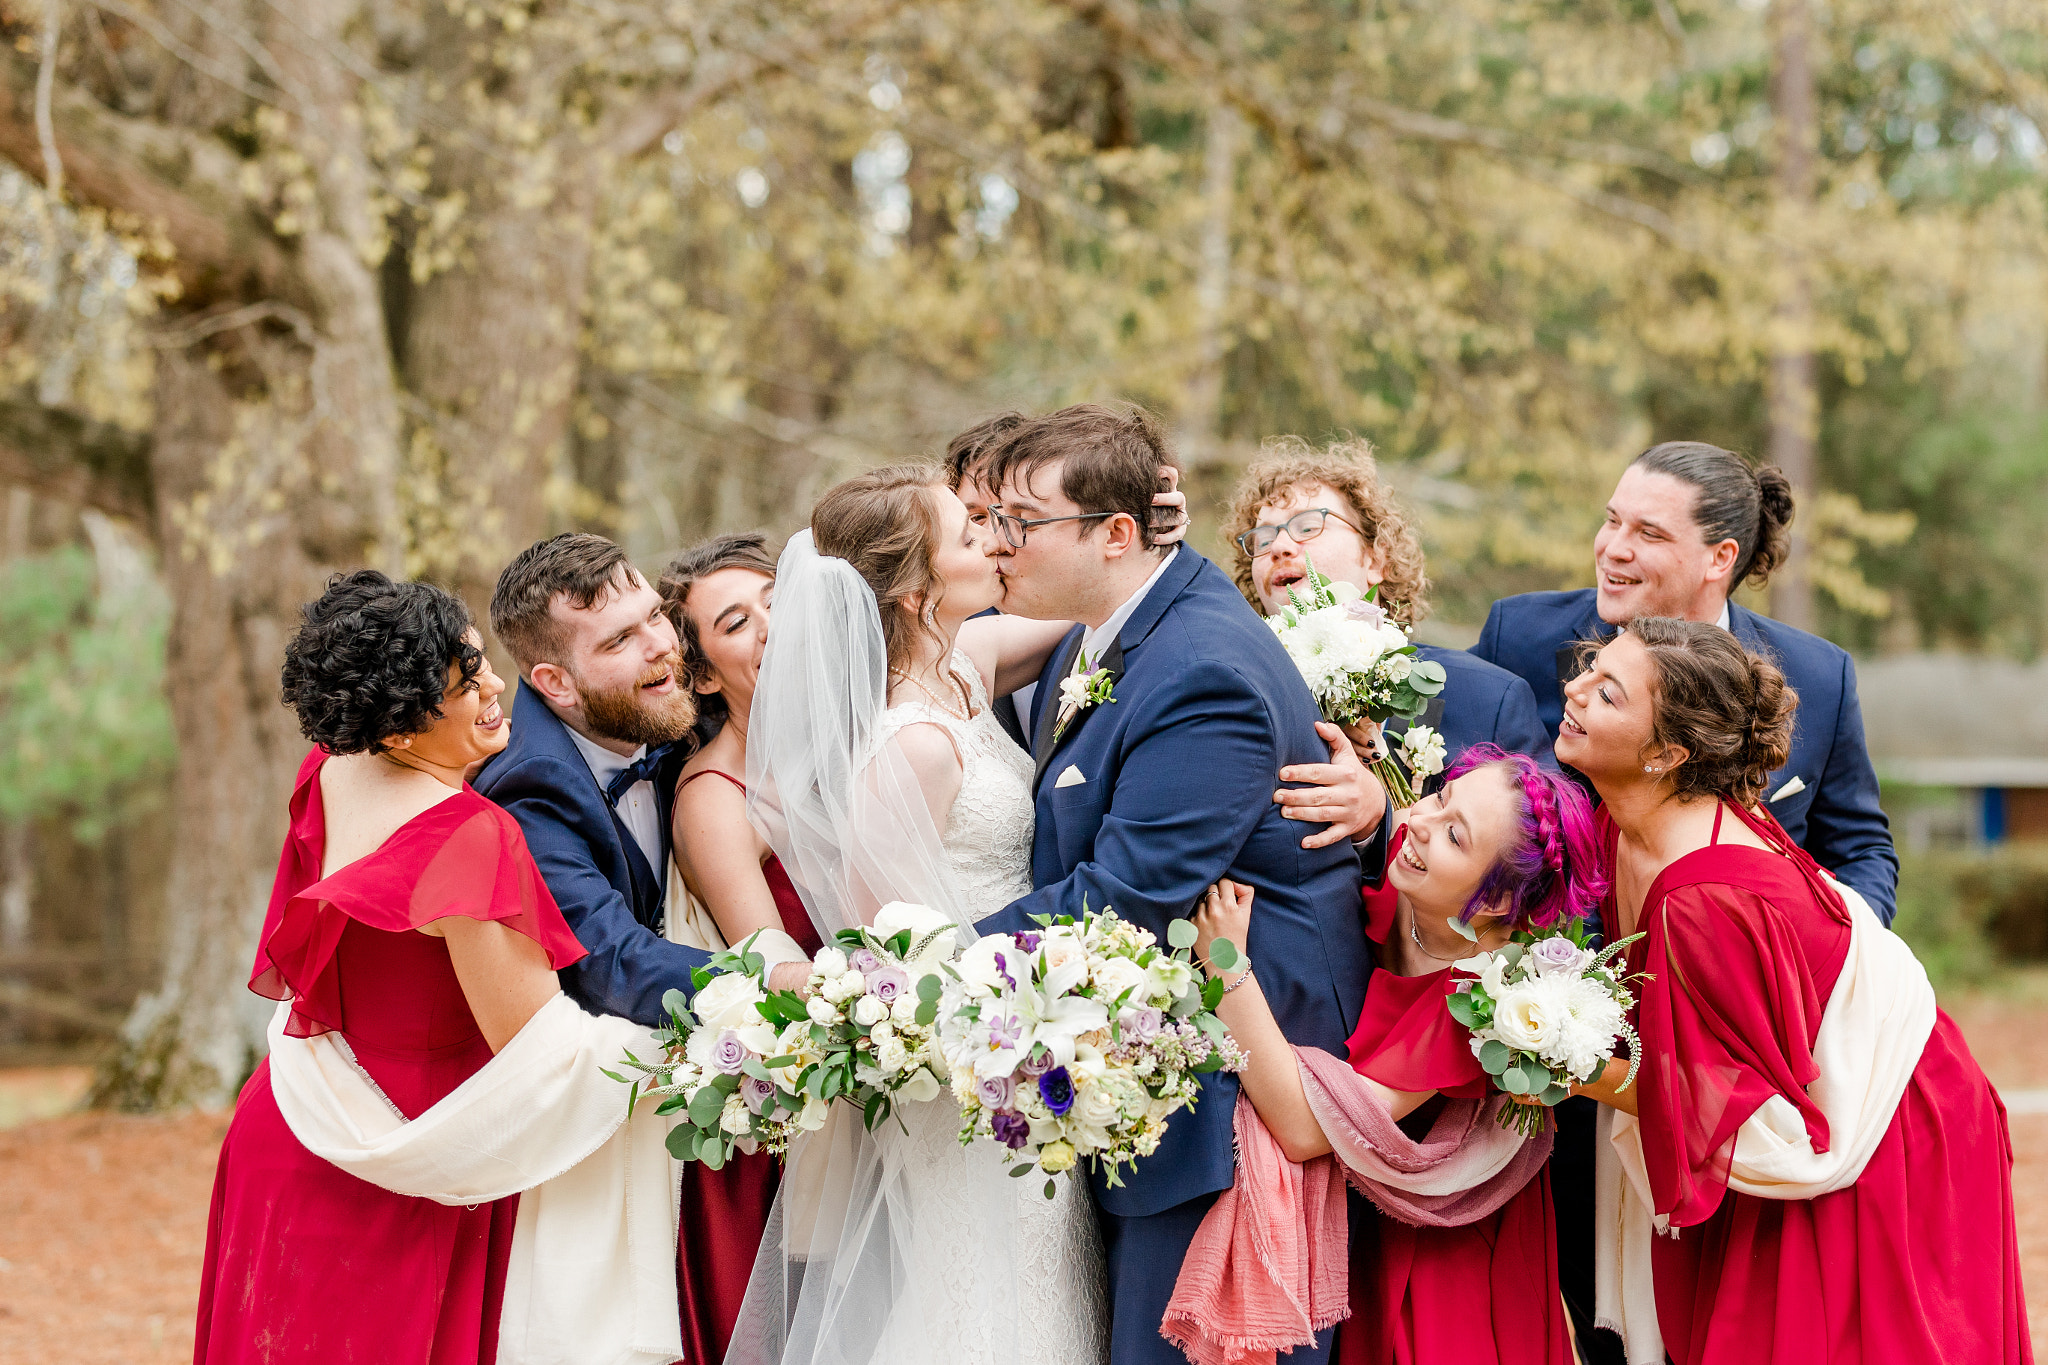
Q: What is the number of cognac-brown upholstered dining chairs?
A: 0